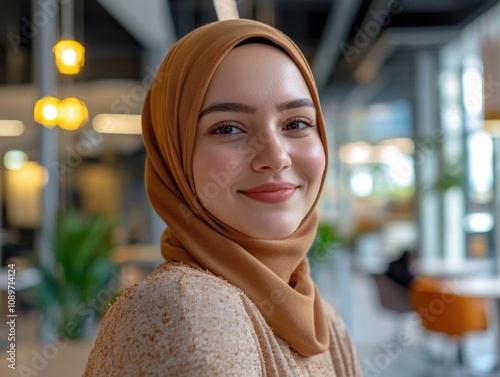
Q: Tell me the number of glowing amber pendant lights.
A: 3